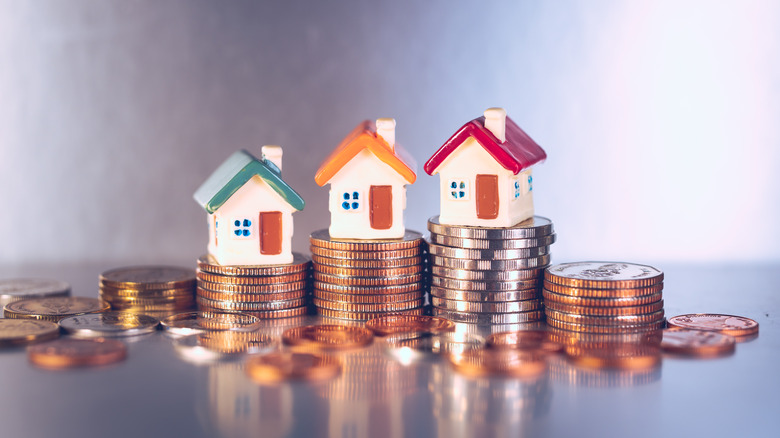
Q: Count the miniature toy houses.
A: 3